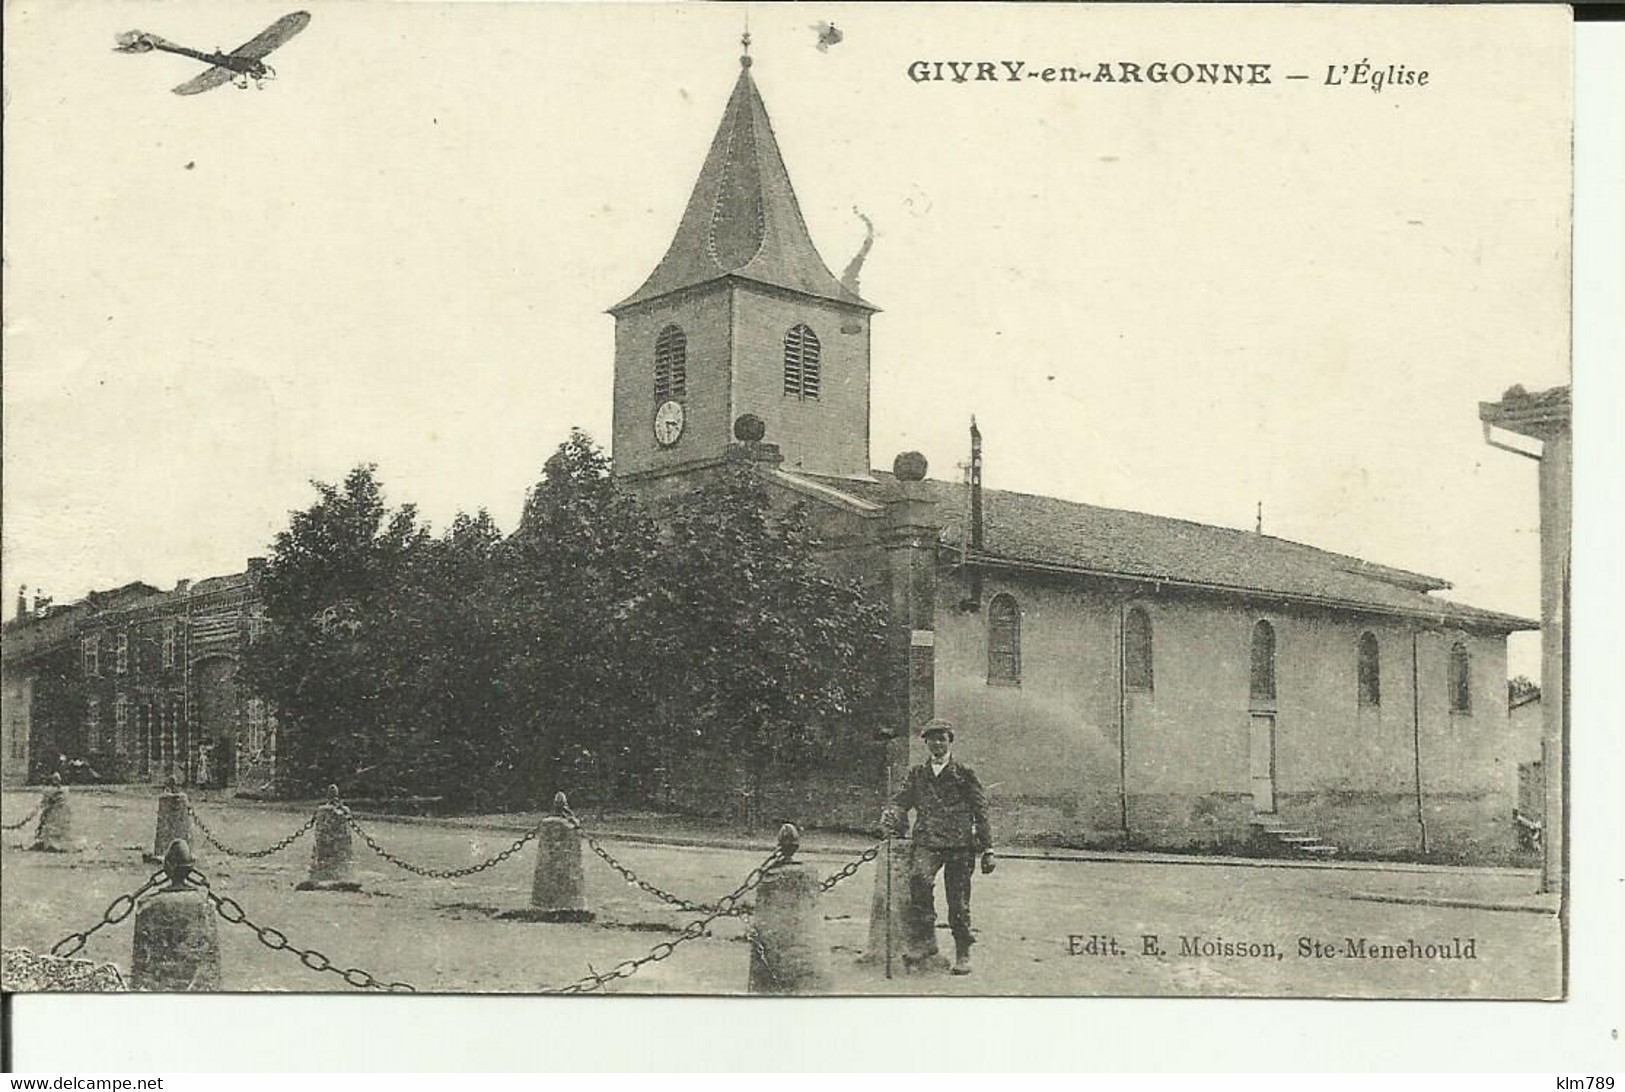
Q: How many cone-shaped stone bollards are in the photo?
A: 7